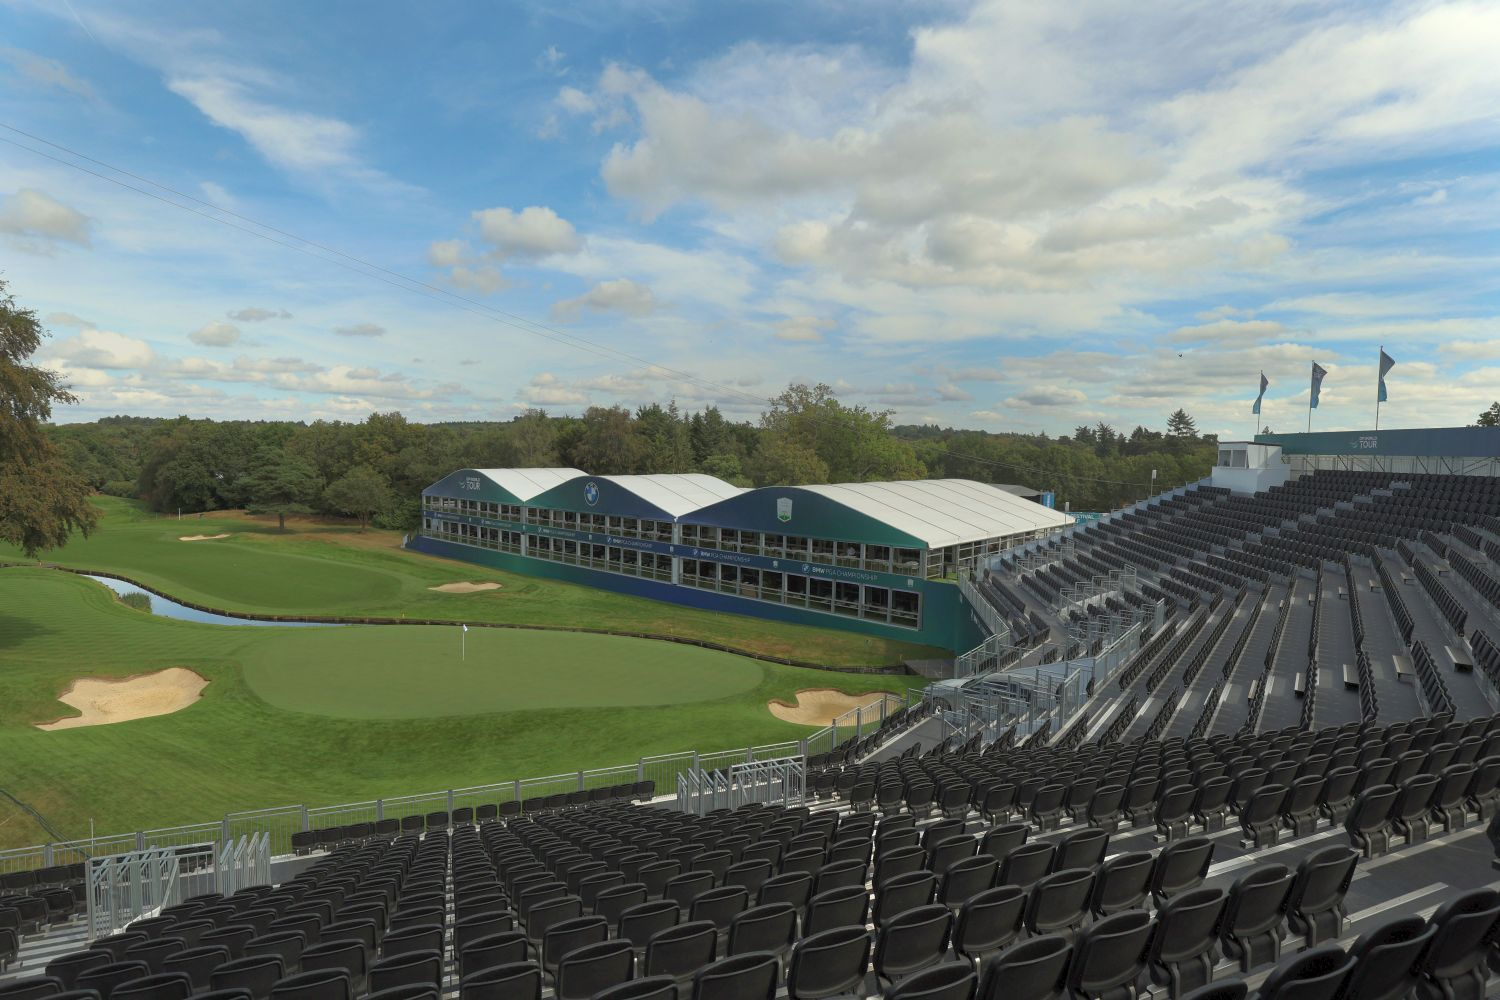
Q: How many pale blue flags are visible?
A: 3